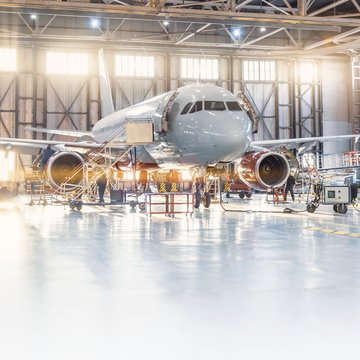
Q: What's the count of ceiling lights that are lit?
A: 5